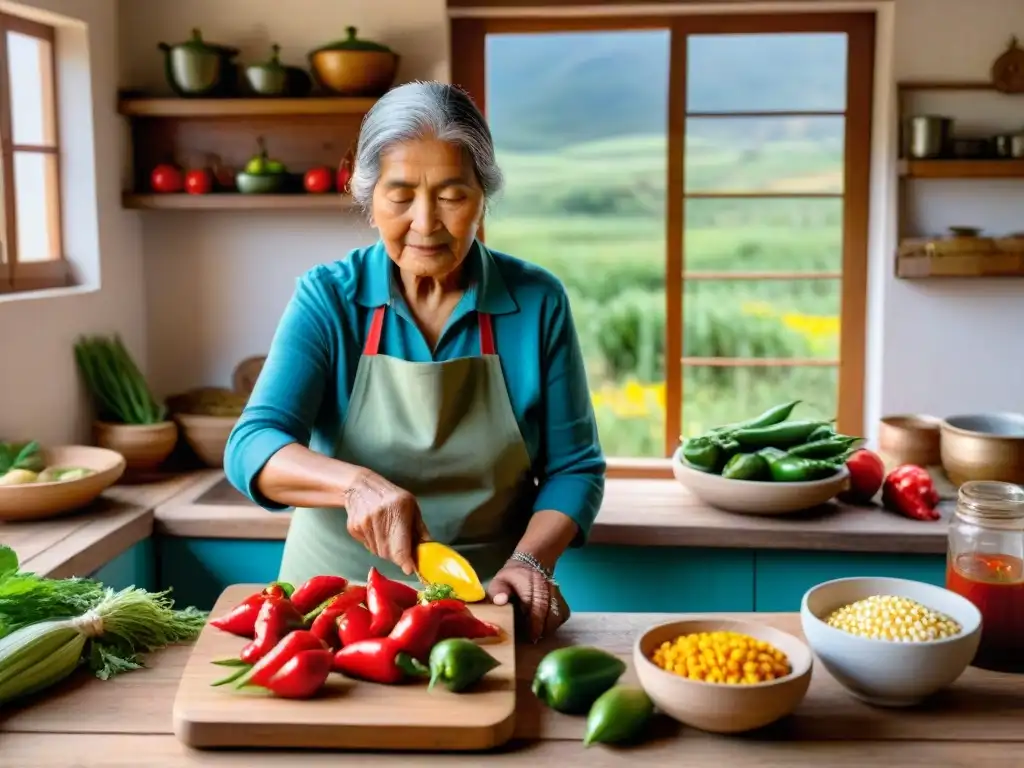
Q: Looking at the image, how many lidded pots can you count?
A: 3